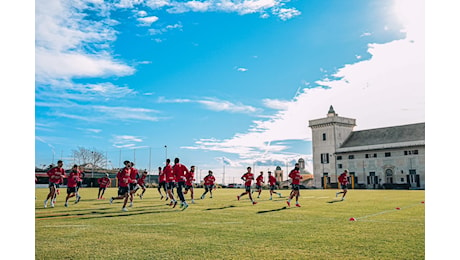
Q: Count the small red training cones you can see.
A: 3